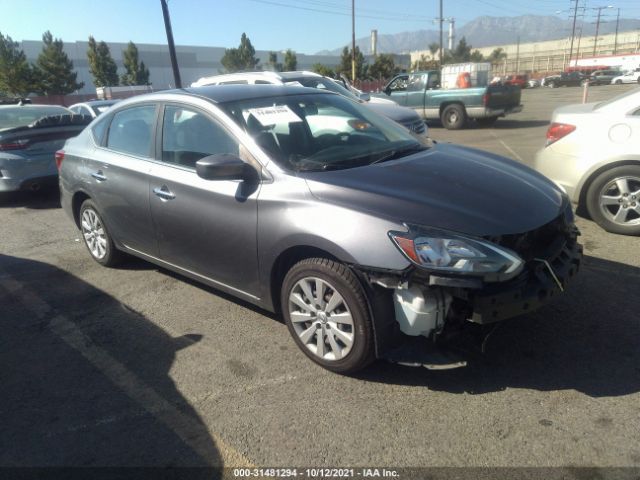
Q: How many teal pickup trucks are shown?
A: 1